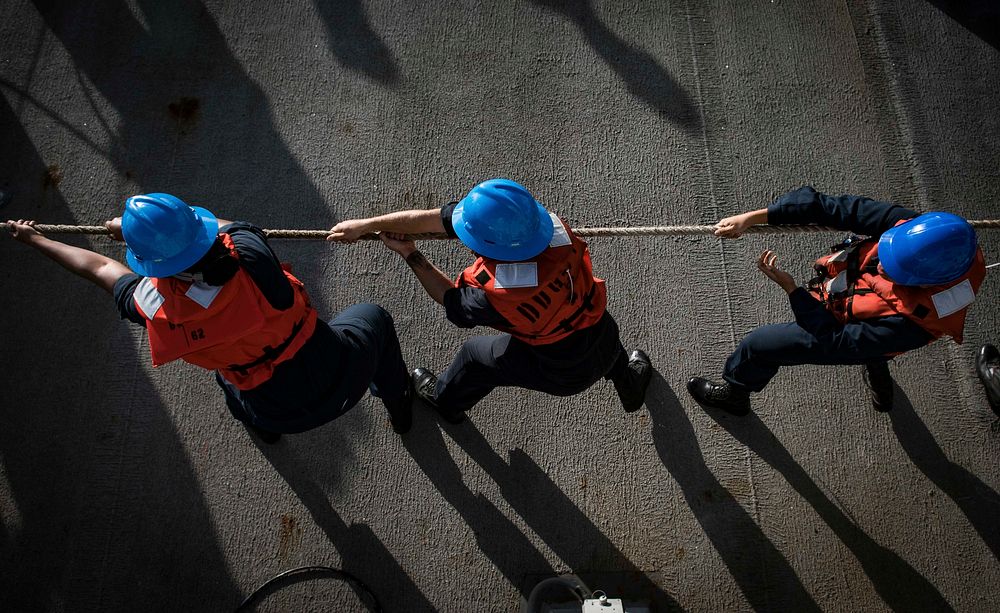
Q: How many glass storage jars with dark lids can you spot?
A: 0